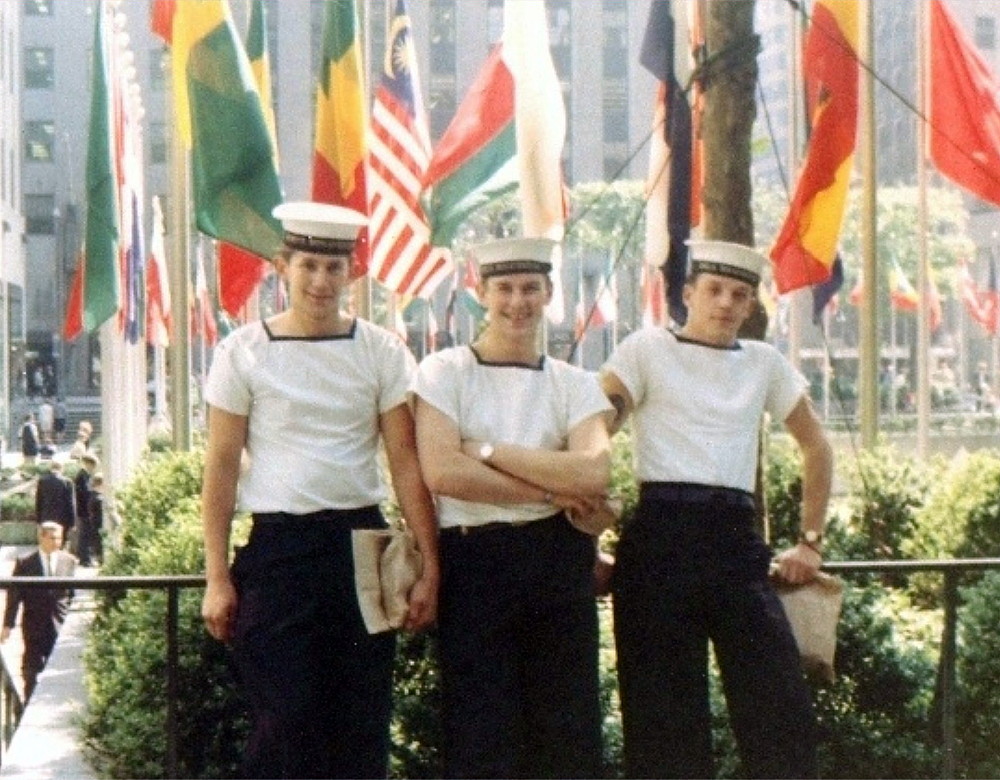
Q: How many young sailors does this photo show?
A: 3